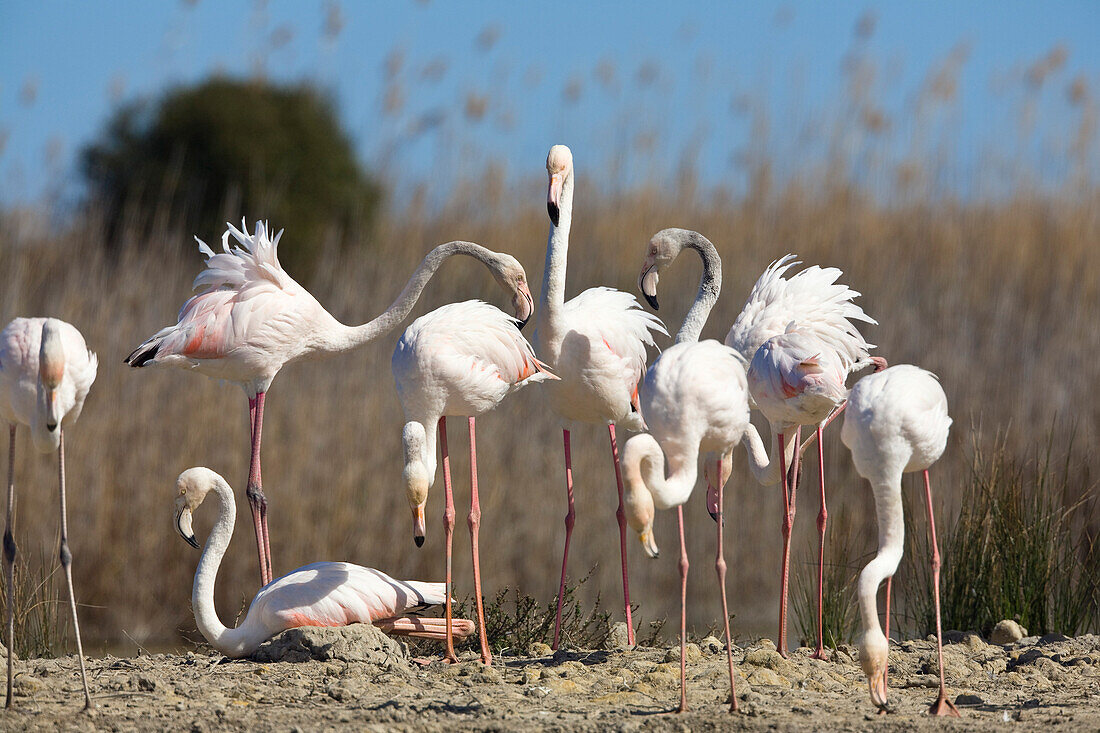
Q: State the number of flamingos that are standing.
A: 8